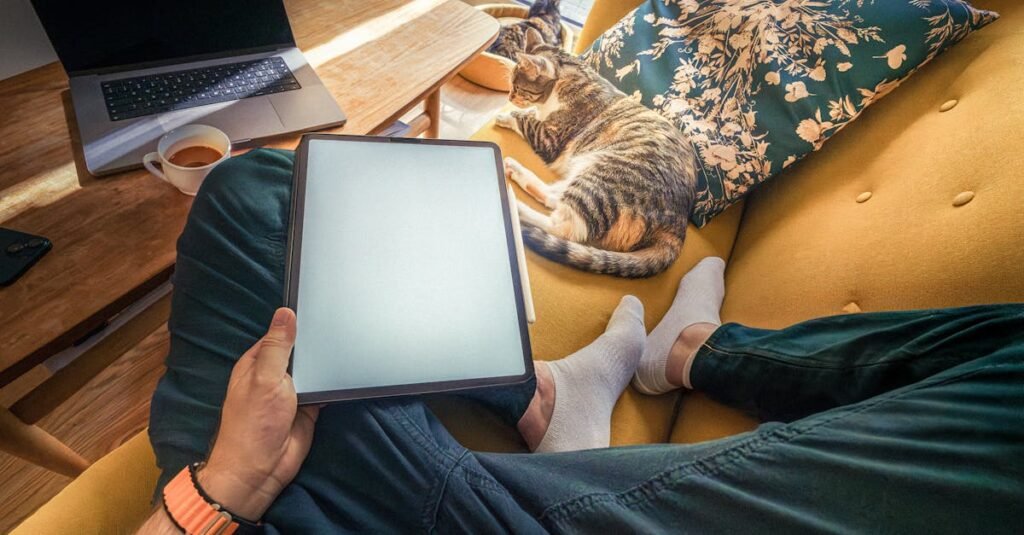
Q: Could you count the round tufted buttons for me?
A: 4